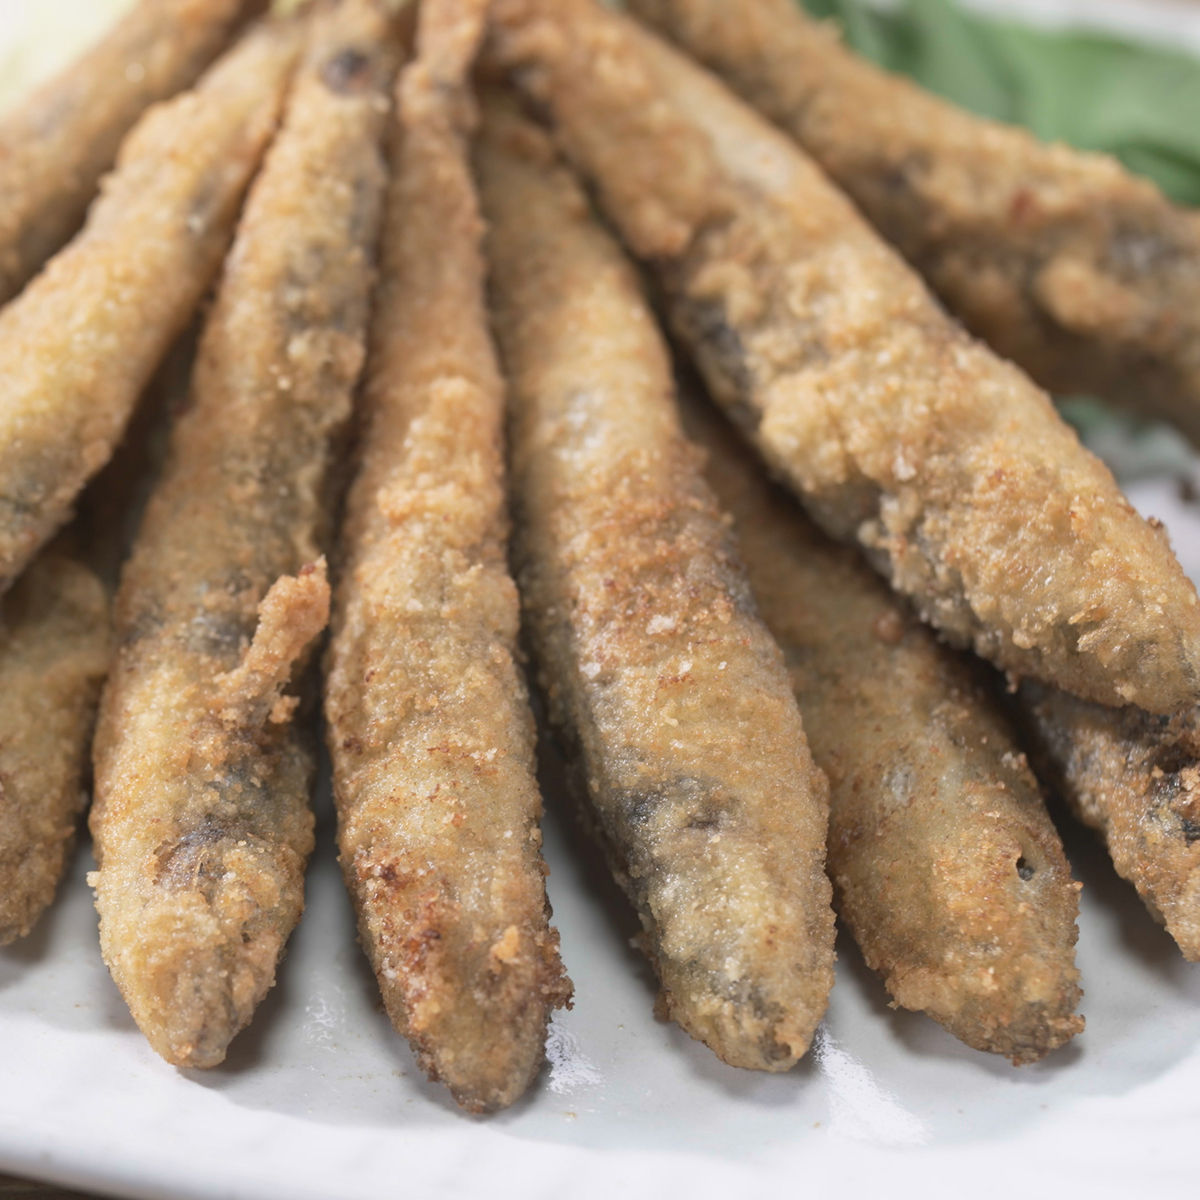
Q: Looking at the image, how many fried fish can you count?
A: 10